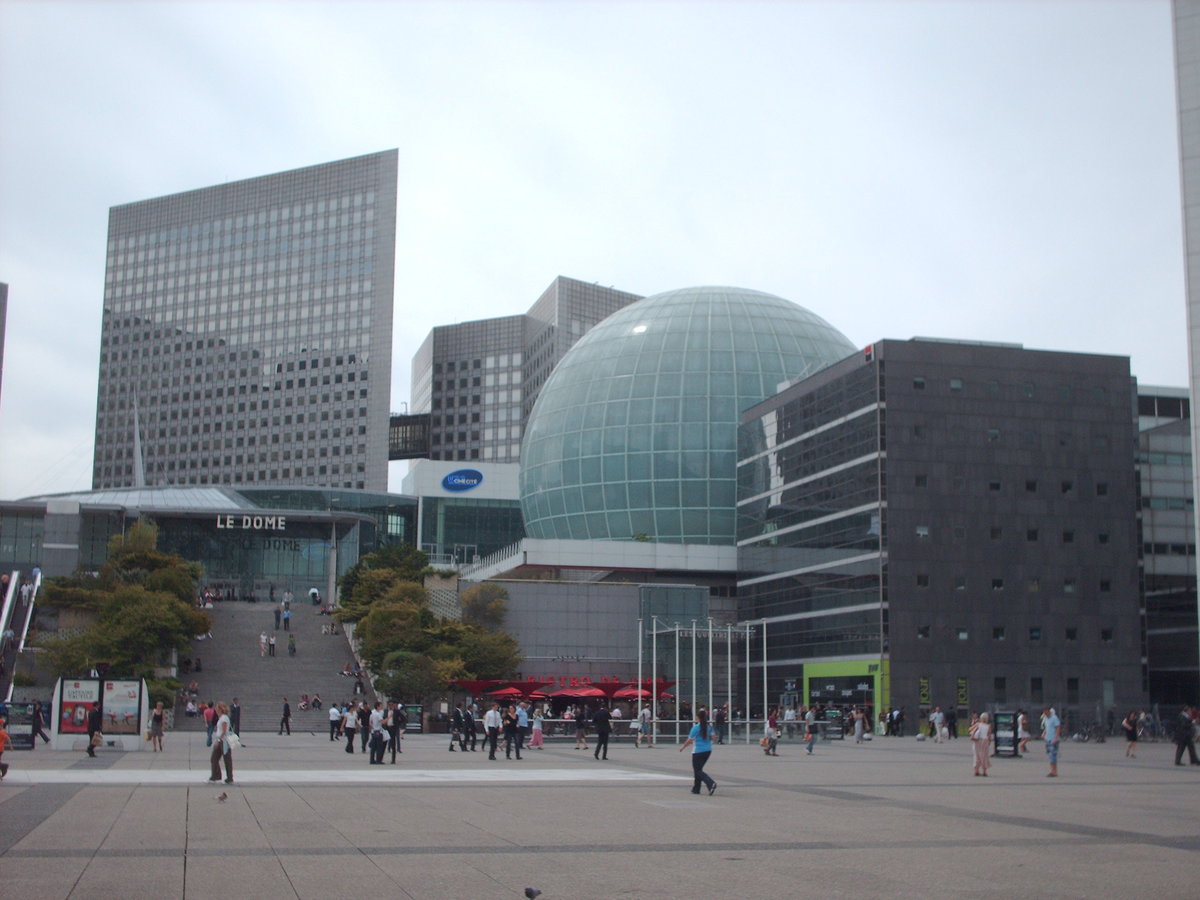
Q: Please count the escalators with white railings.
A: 2